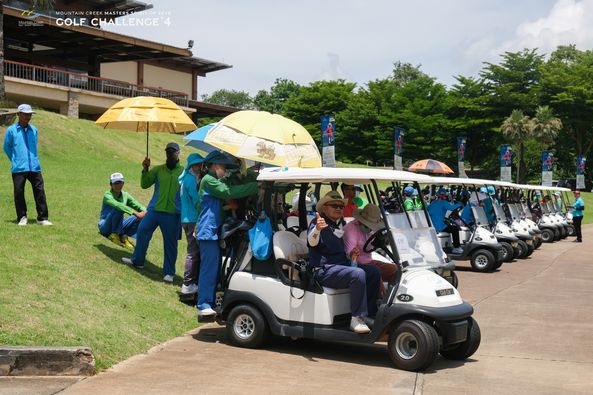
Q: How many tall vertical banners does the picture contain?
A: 6